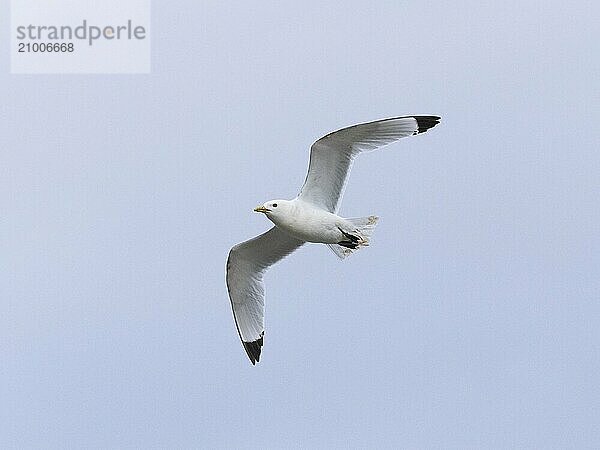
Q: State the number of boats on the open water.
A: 0